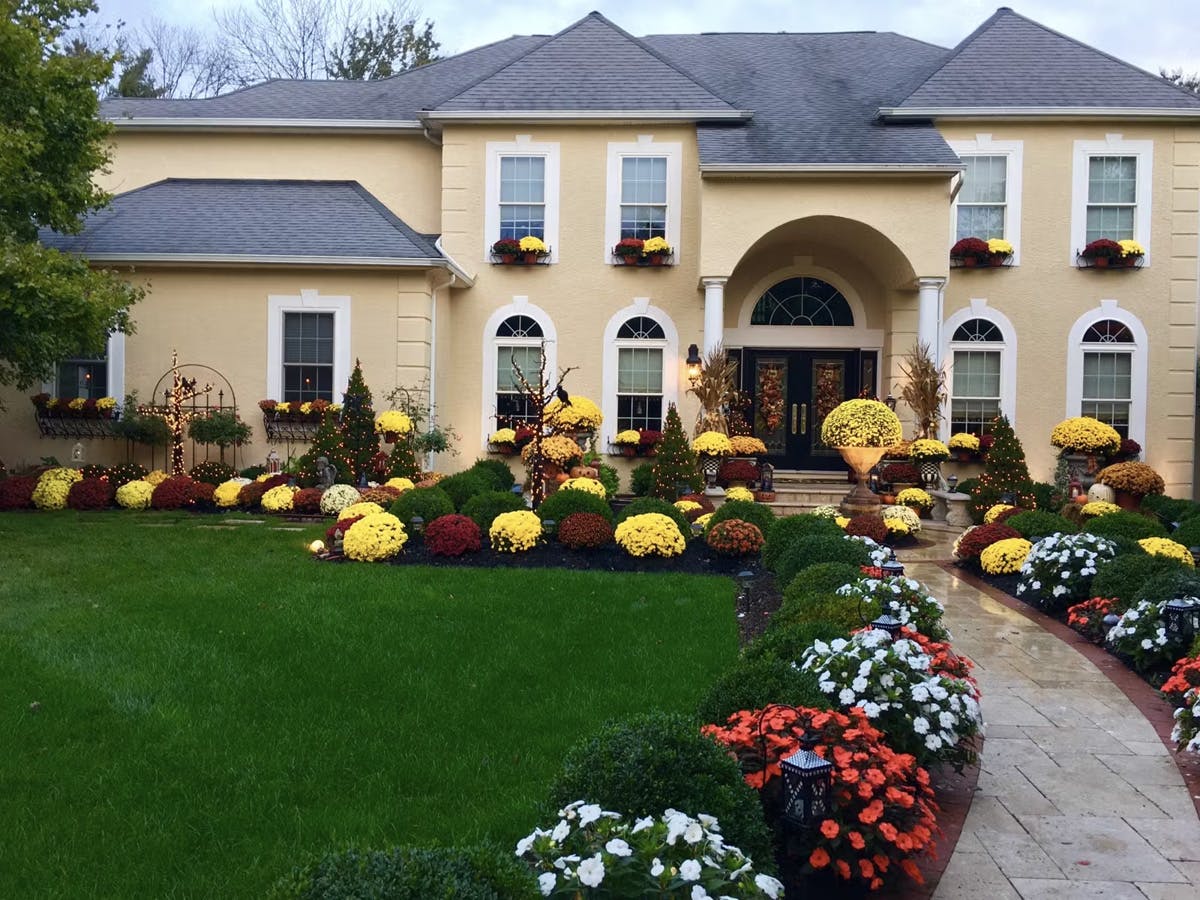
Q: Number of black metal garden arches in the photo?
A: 1